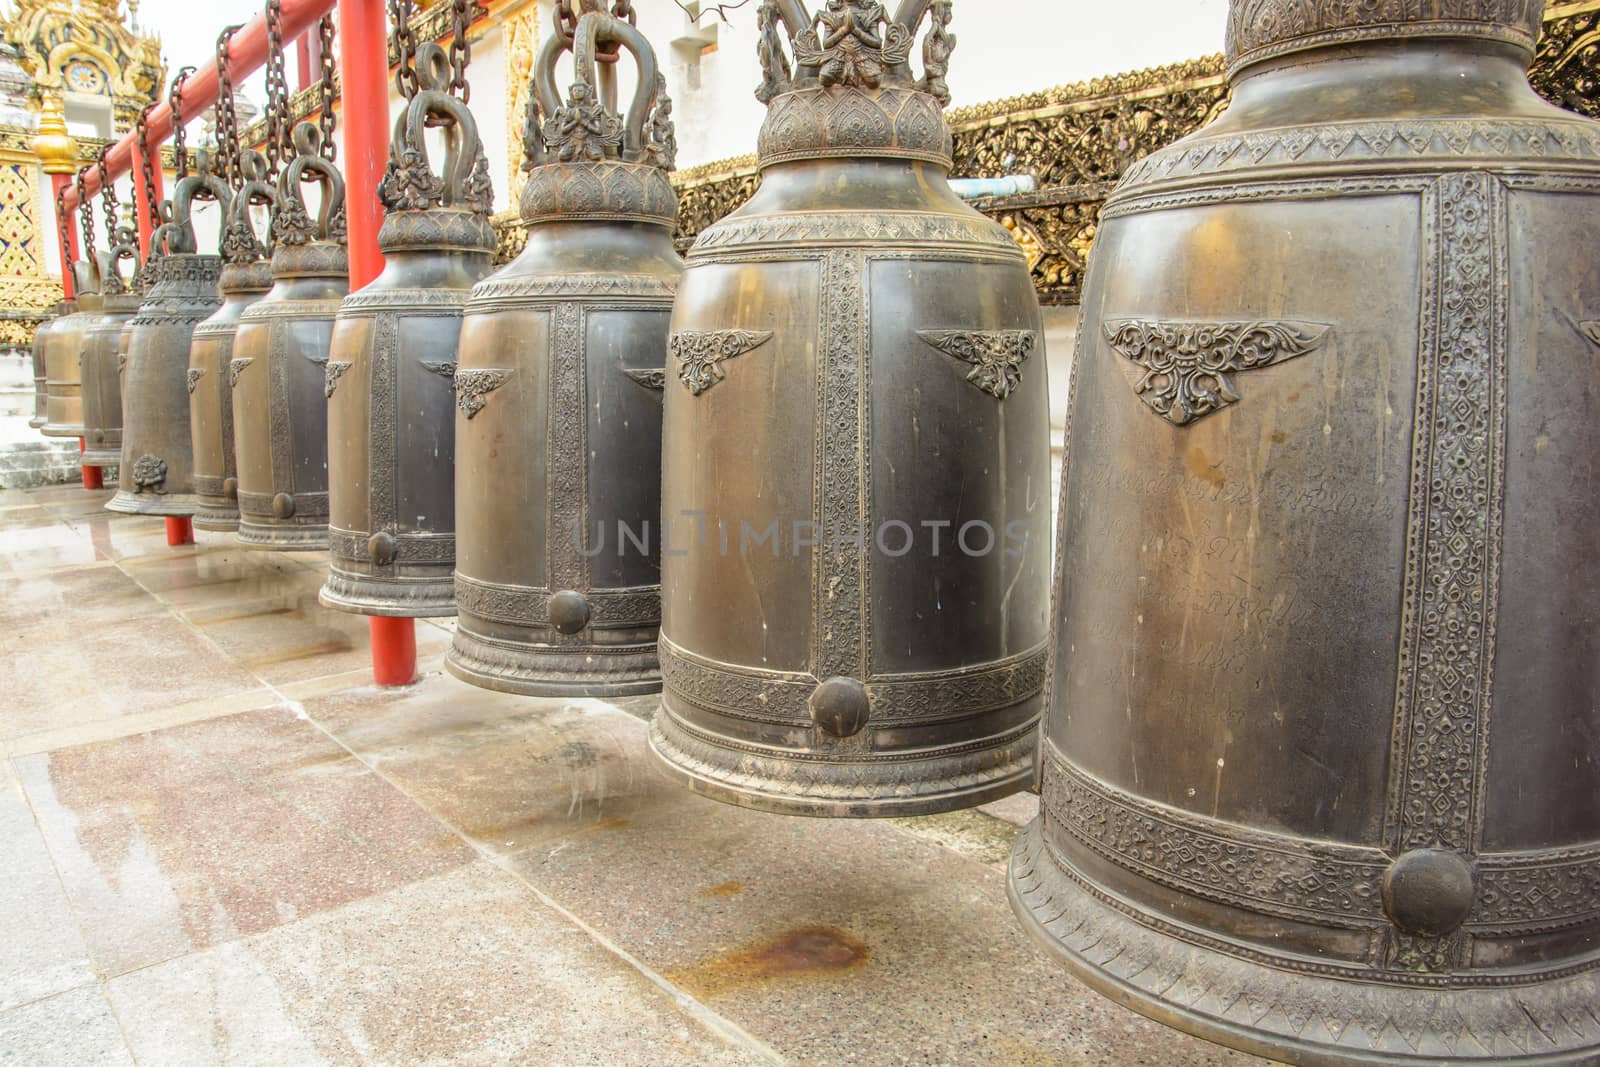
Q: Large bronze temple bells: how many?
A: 11